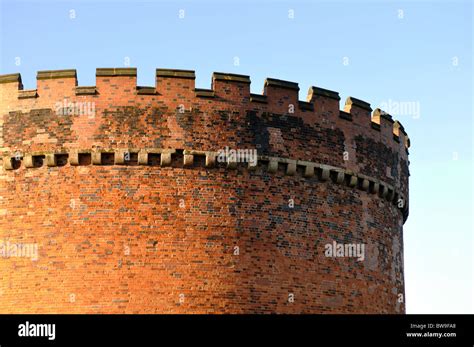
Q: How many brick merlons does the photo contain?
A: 11